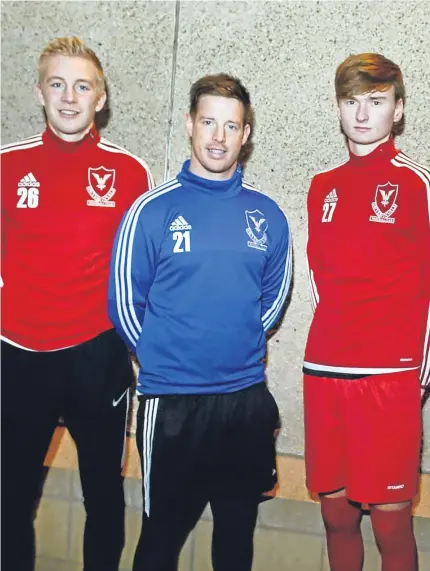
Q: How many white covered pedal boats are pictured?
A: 0